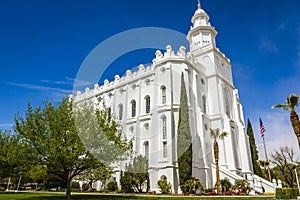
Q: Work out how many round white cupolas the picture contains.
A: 1